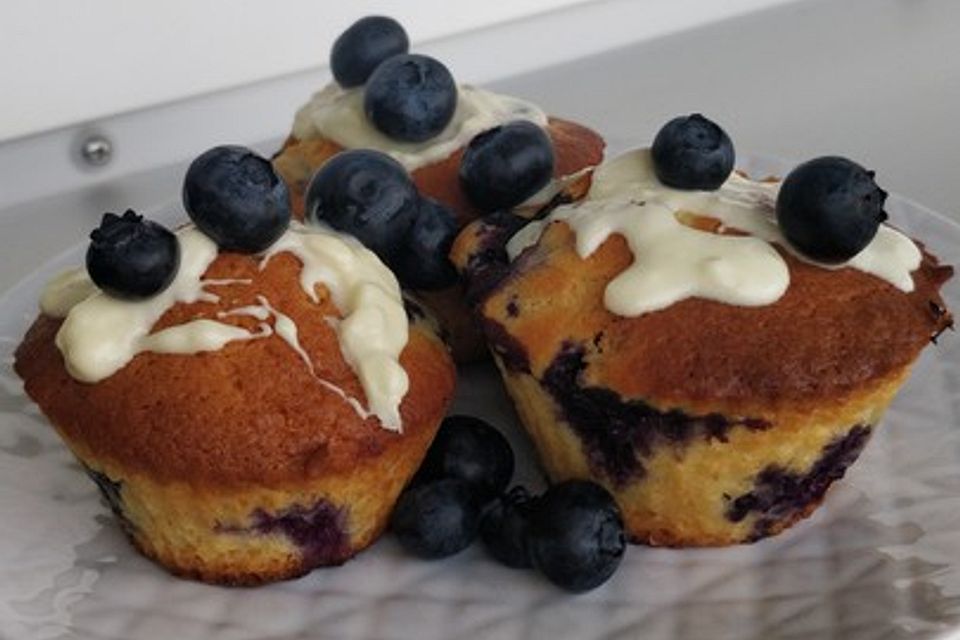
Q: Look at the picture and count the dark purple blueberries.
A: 13